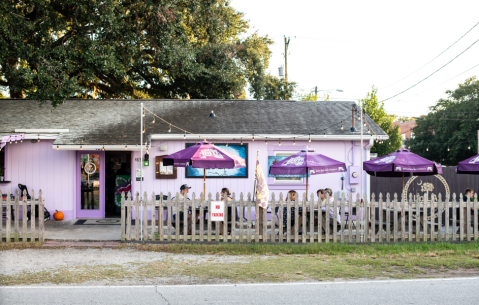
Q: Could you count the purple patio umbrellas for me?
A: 4